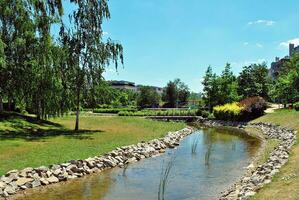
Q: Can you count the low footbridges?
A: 1